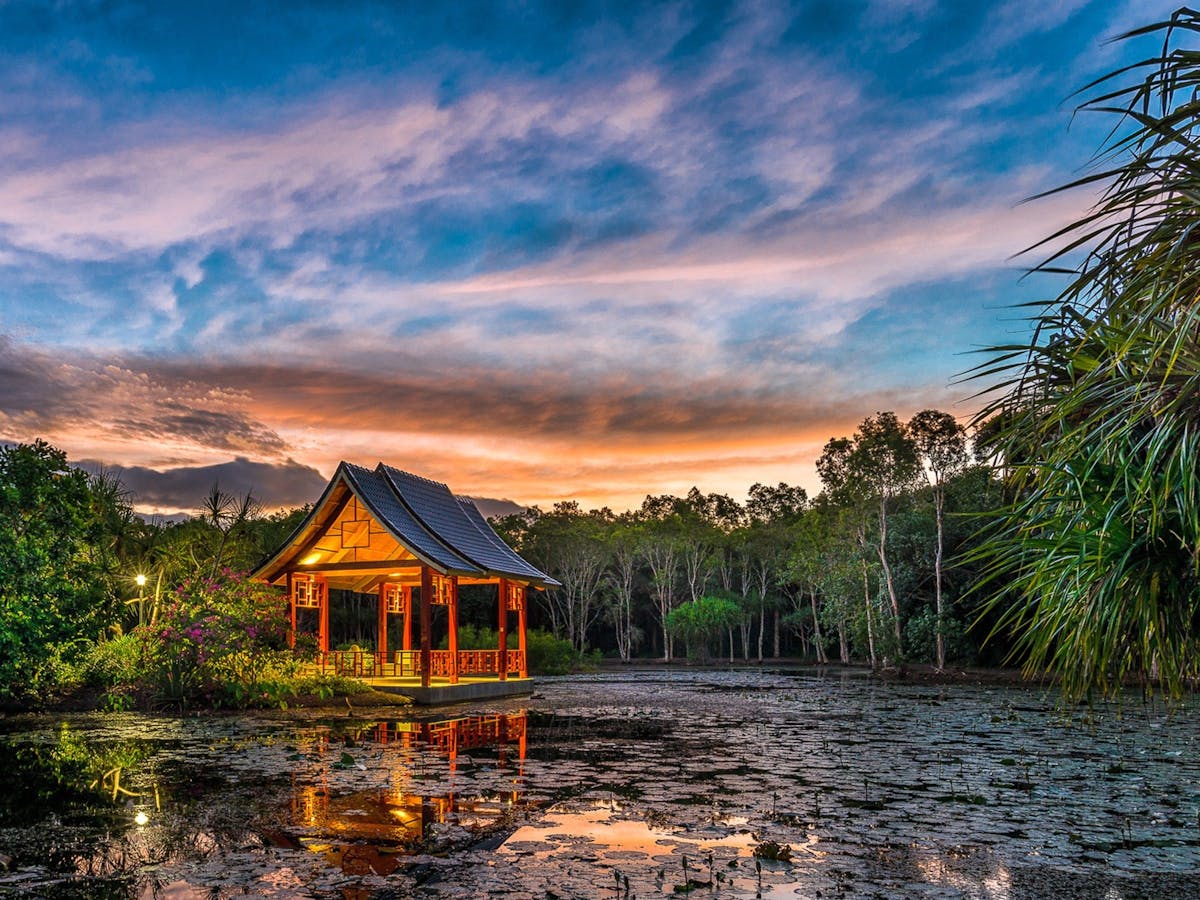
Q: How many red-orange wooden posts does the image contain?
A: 8